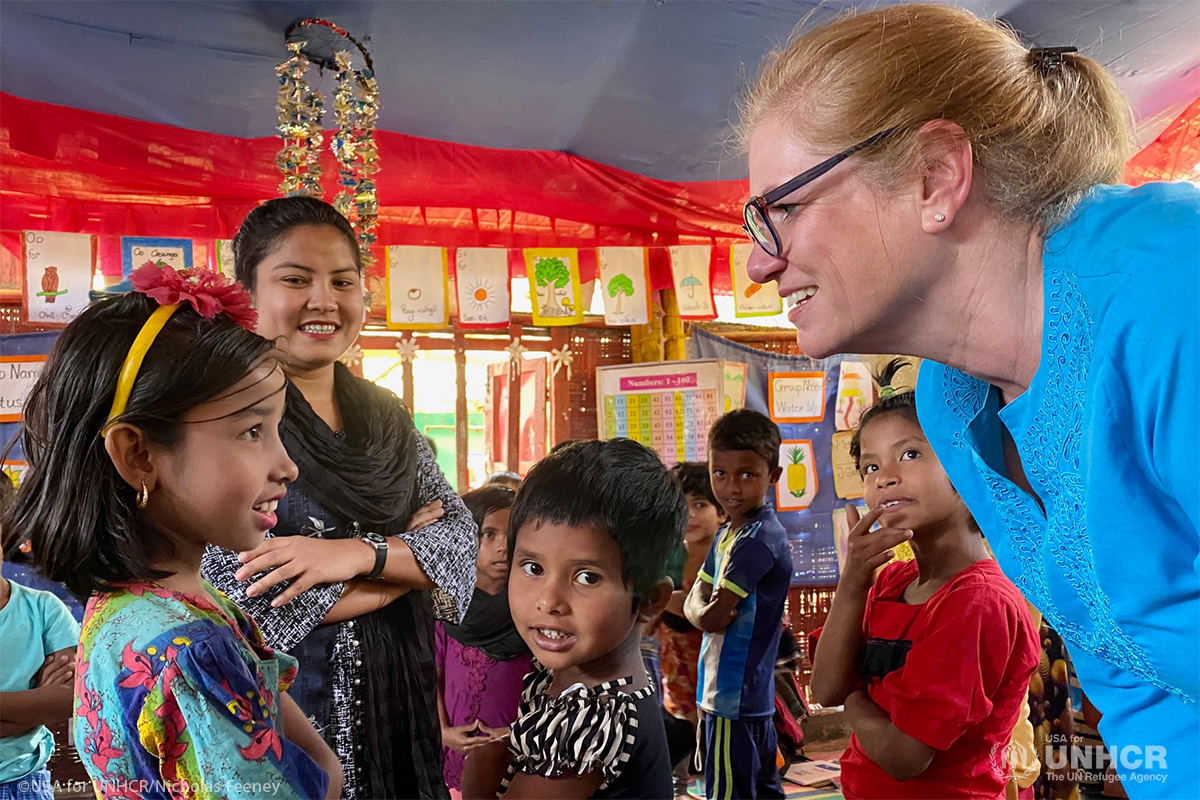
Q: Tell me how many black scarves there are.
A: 2